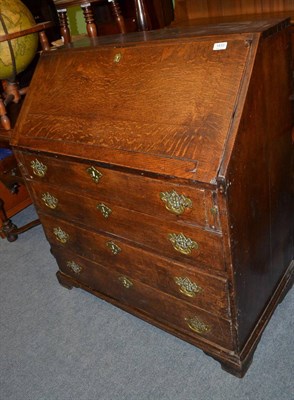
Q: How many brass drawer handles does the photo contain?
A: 8